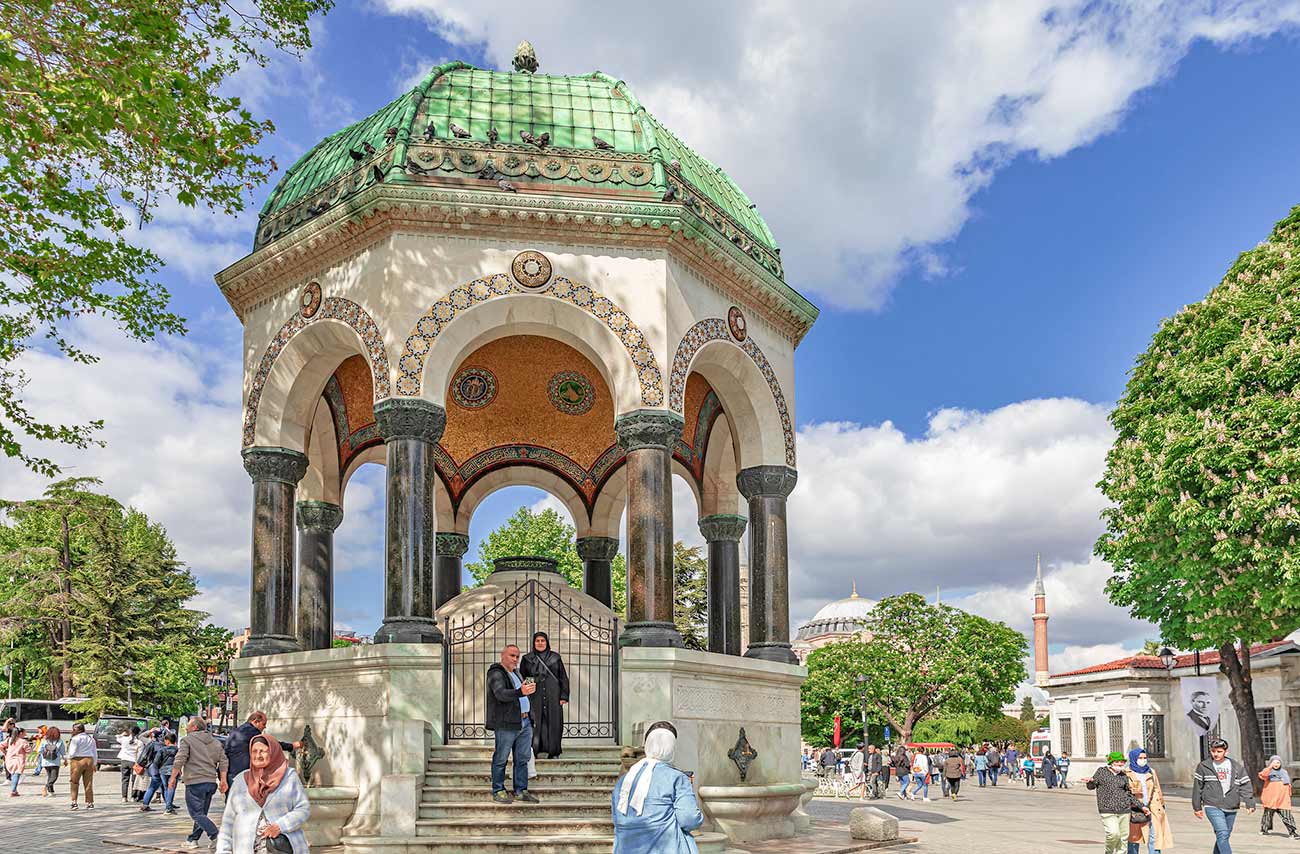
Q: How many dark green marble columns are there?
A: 8